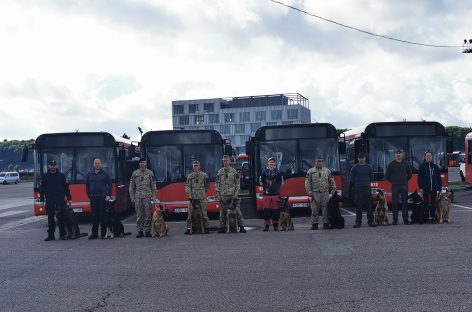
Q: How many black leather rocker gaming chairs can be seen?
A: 0